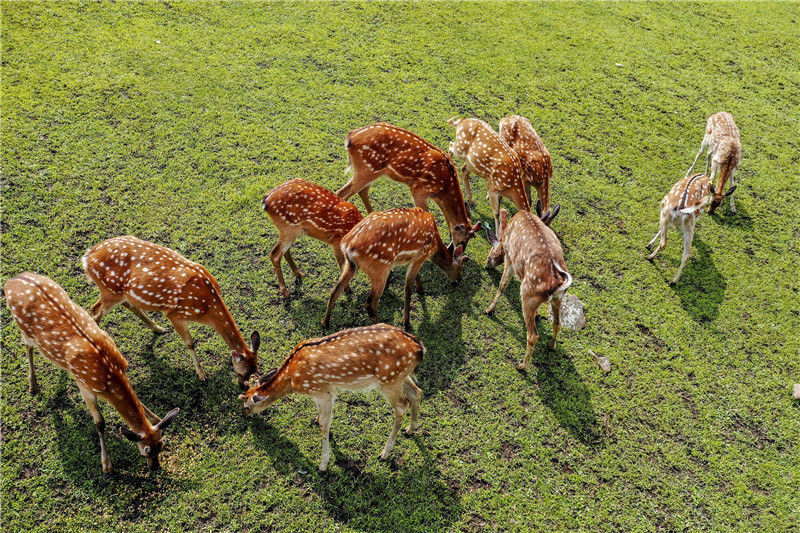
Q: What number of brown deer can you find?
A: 11